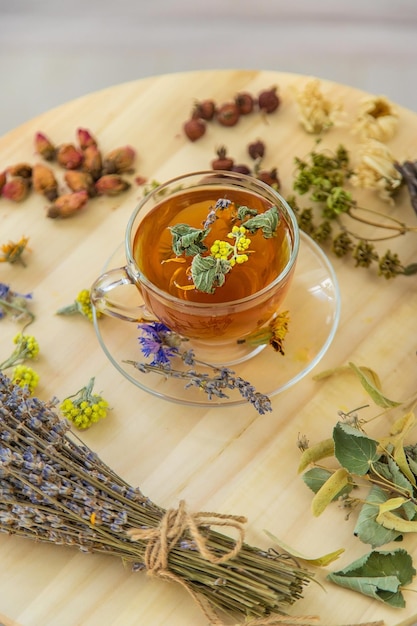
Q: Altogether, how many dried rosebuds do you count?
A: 12